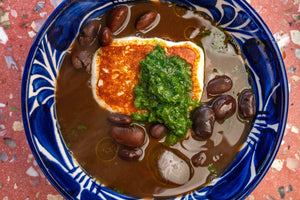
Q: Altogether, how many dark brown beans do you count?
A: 14